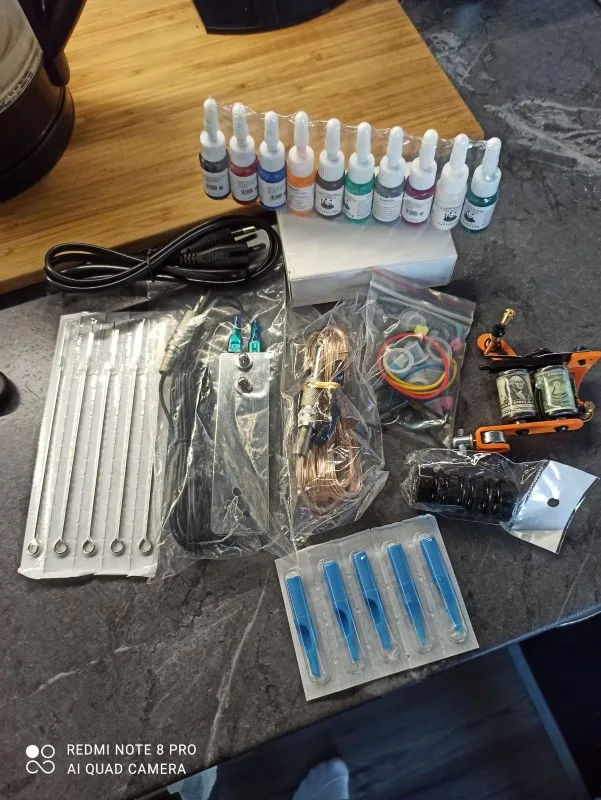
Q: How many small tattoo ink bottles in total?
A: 10